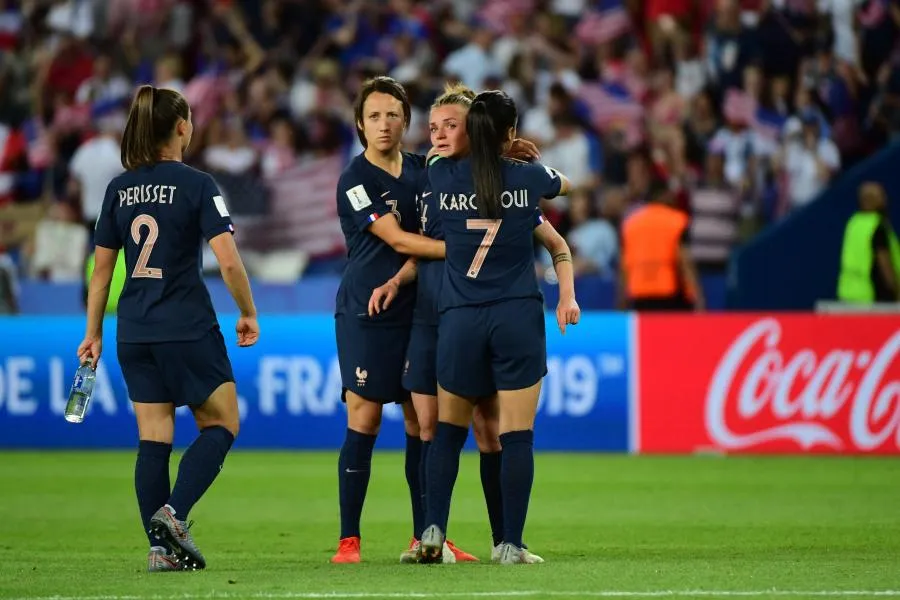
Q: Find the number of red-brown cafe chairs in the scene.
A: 0